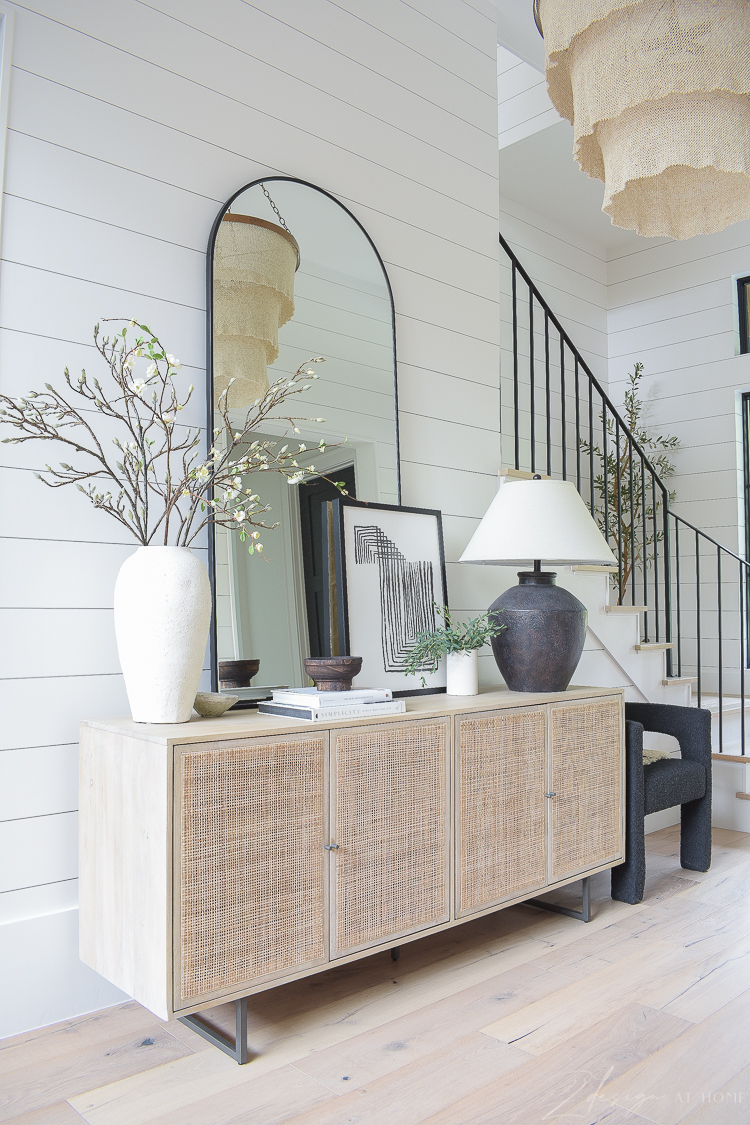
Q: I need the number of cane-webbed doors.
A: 4